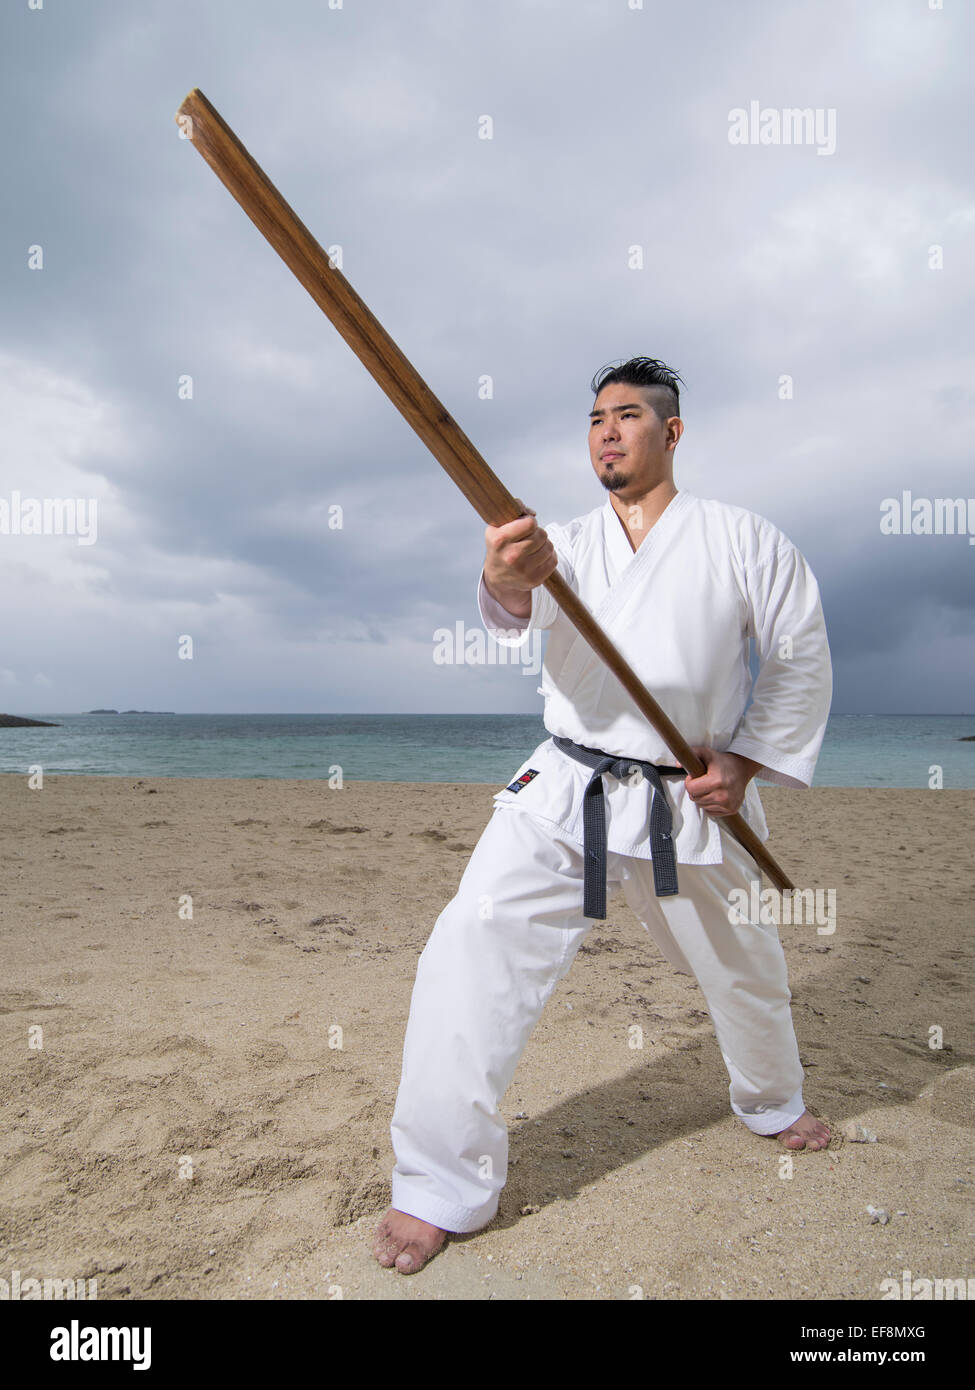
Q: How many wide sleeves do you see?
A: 2